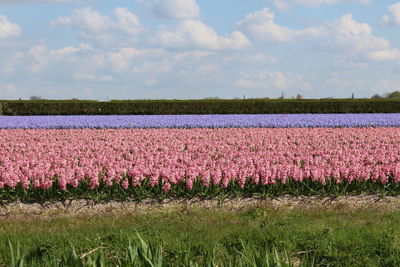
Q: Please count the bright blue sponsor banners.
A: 0